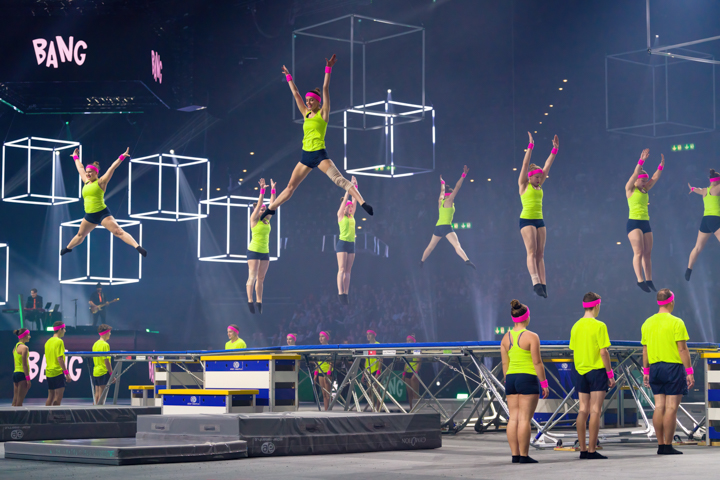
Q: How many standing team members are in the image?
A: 11